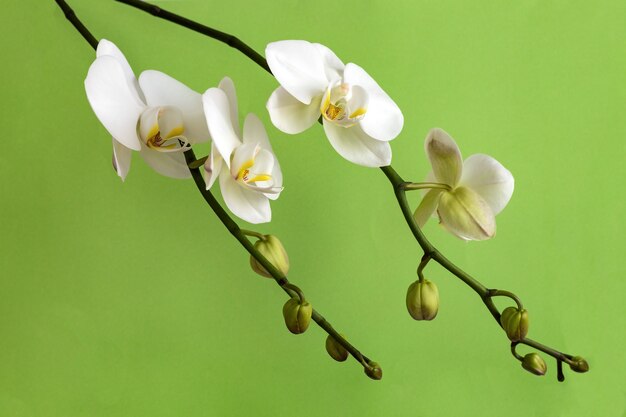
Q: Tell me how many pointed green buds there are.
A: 8